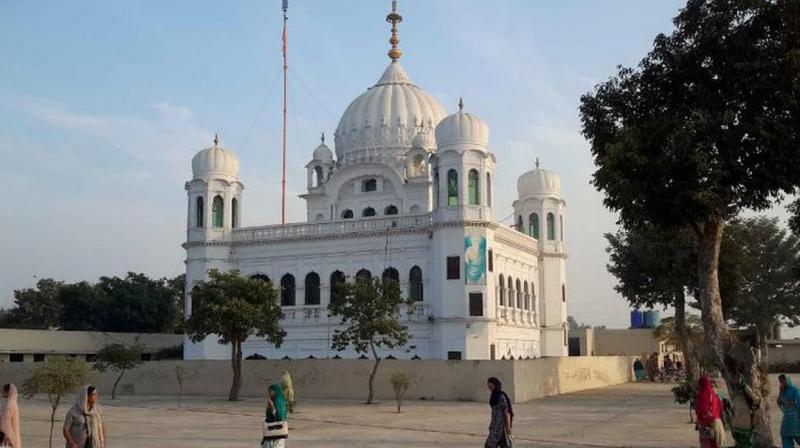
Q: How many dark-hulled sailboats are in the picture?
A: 0